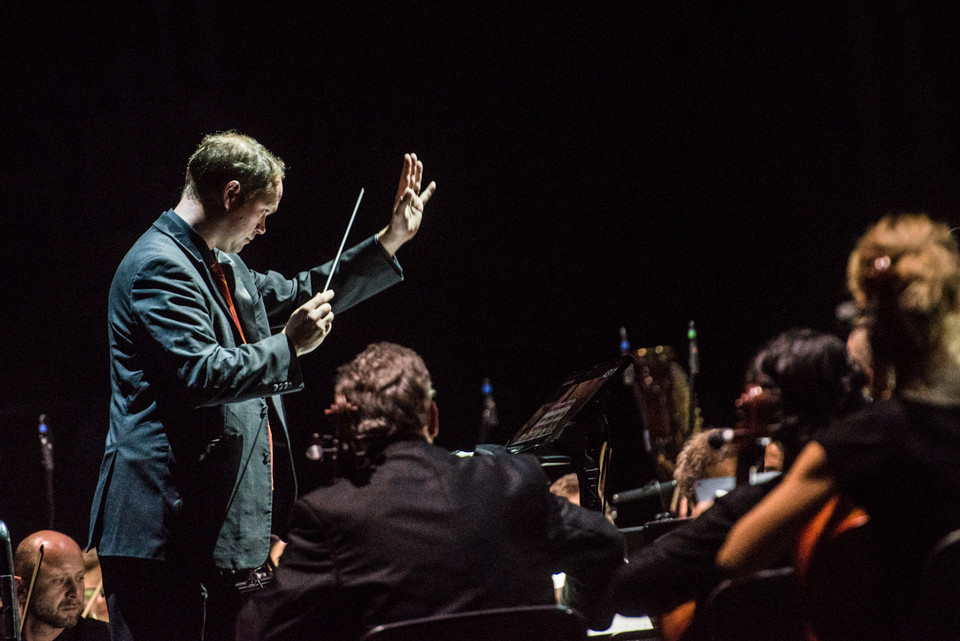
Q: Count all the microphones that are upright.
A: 4